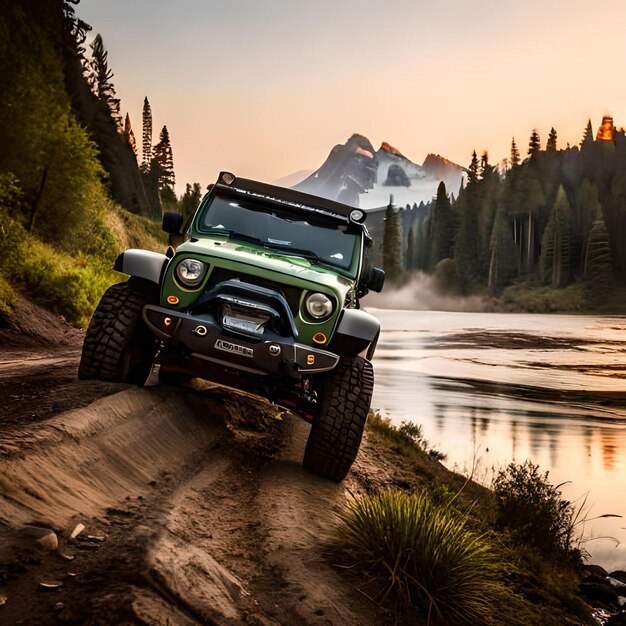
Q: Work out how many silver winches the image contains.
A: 1